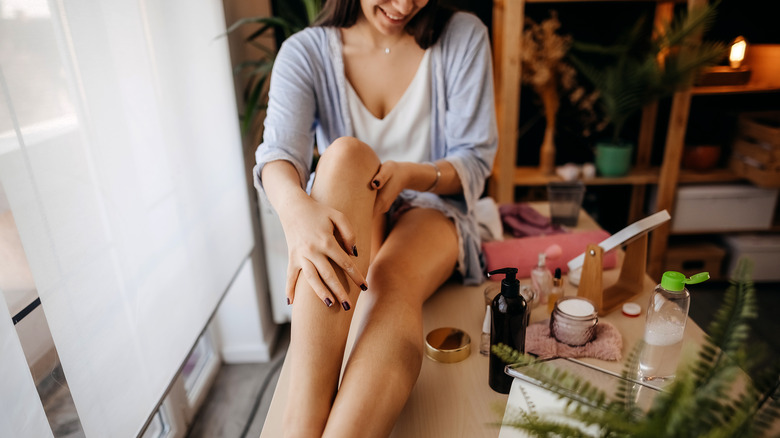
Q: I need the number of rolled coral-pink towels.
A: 1